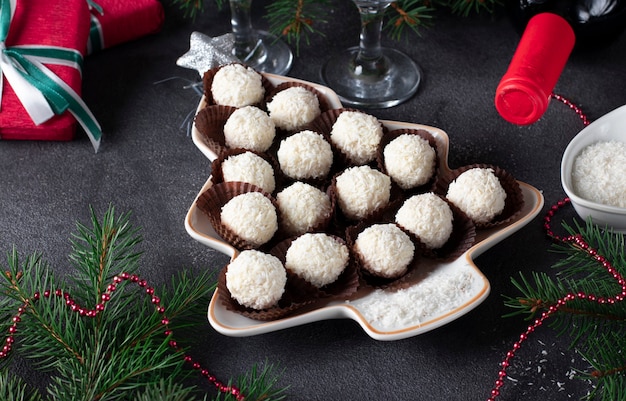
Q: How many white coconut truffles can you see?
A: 15